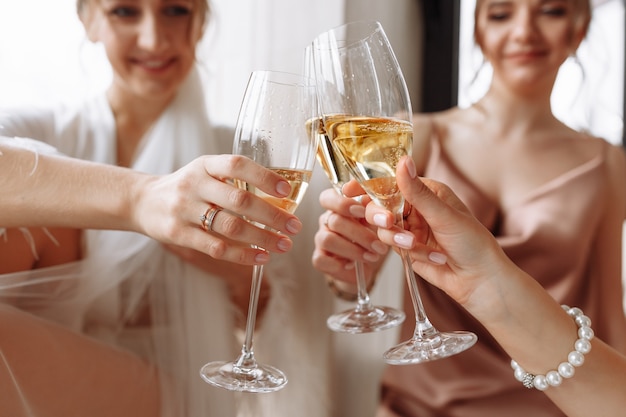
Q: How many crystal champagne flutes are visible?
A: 3